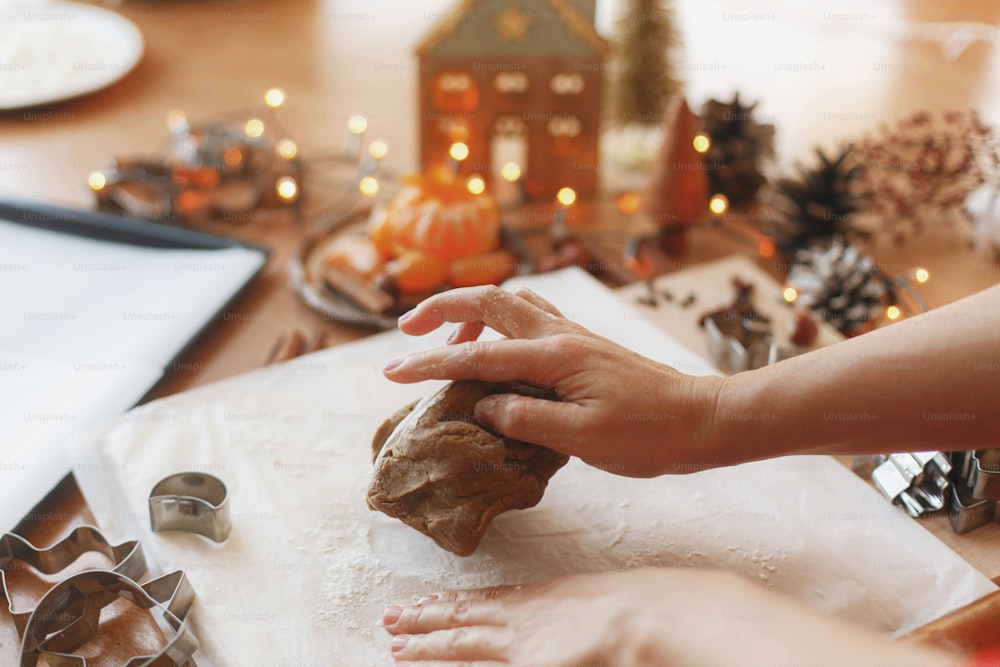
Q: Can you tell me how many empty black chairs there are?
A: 0